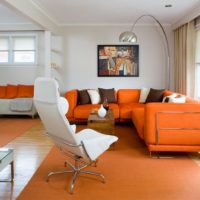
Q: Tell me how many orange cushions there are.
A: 3